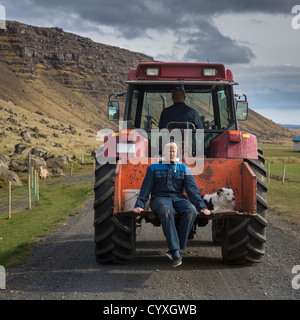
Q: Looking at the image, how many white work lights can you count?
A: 2